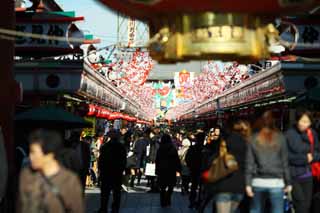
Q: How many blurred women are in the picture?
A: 3